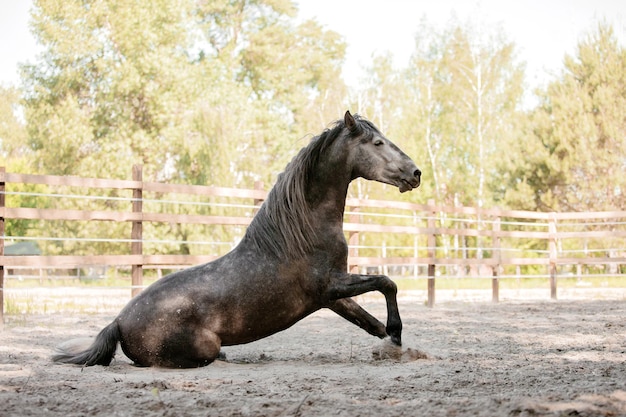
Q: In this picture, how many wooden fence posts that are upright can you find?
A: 7